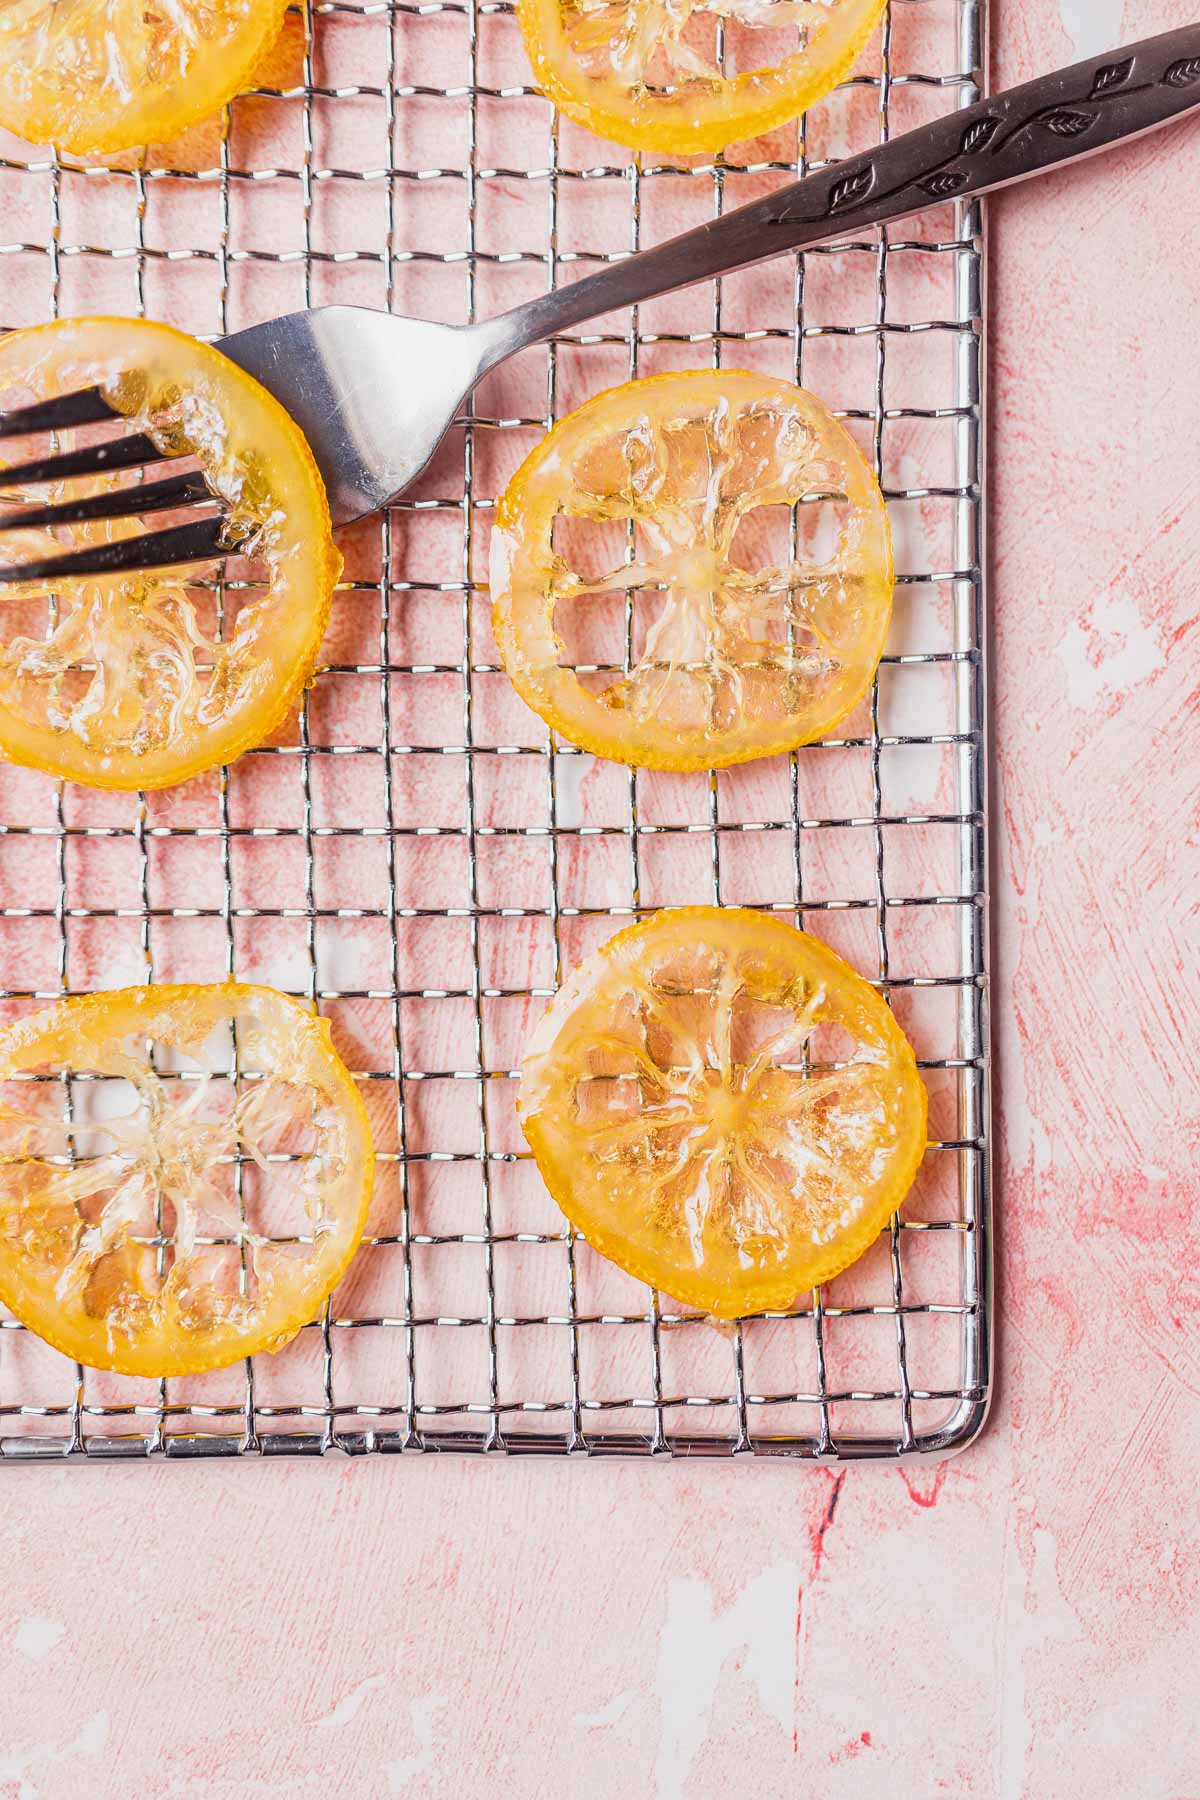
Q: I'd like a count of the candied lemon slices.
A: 6